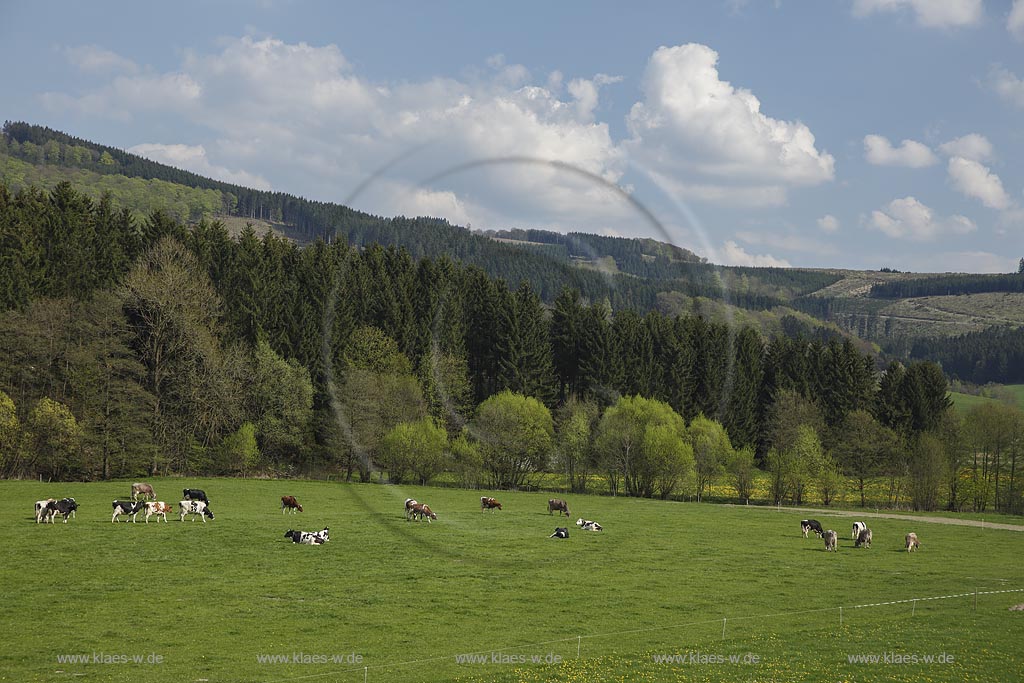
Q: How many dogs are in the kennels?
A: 0